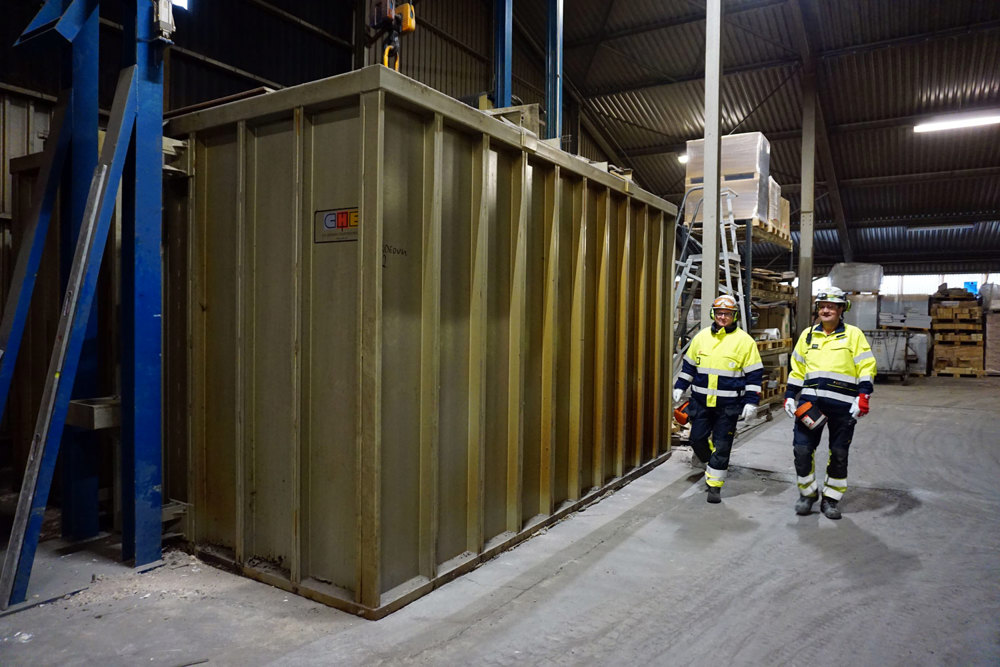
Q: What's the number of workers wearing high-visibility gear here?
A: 2